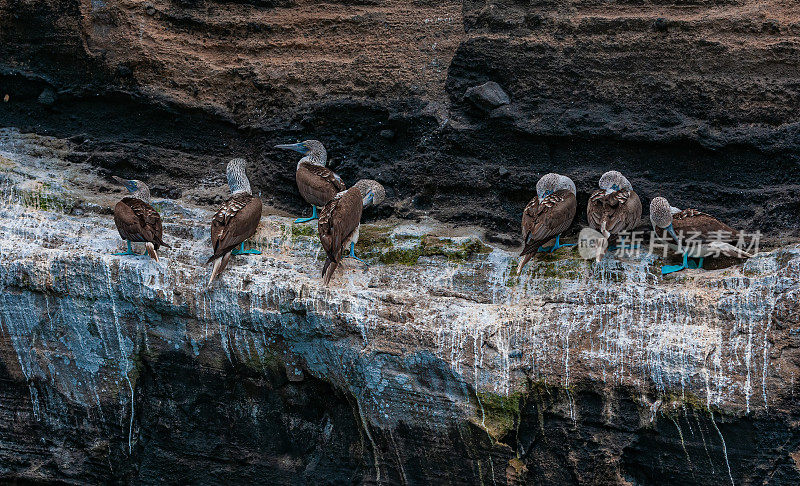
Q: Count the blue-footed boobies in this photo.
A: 7